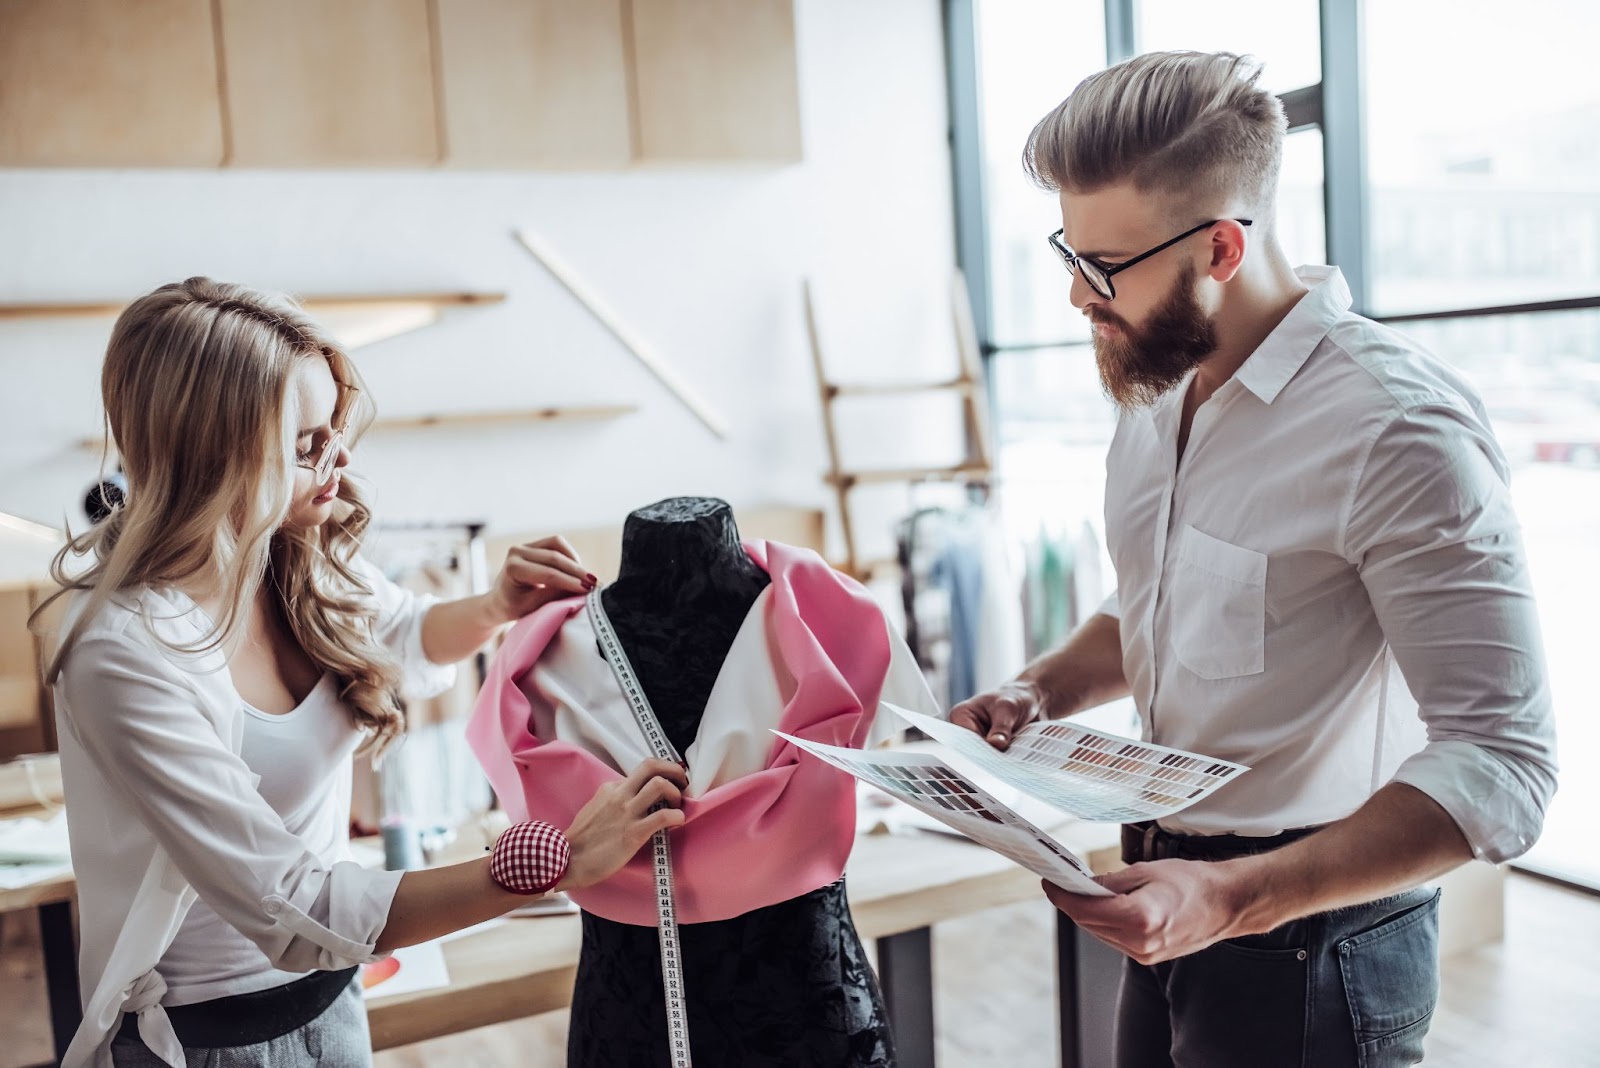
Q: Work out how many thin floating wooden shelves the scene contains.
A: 2